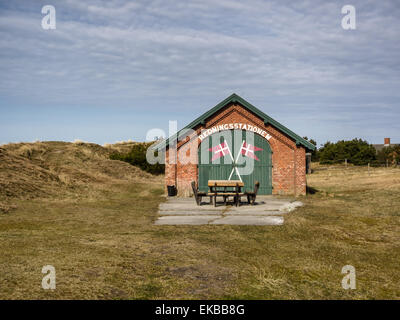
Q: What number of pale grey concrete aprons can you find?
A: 1